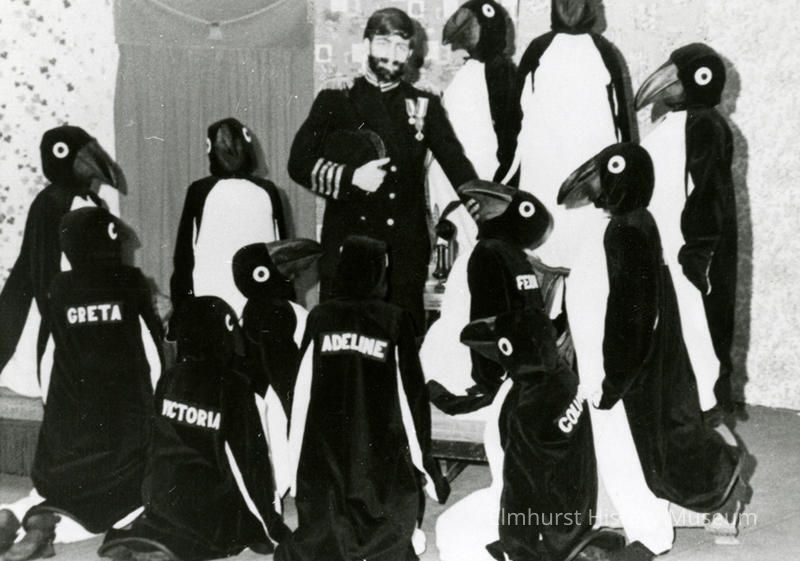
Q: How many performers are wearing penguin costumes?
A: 12